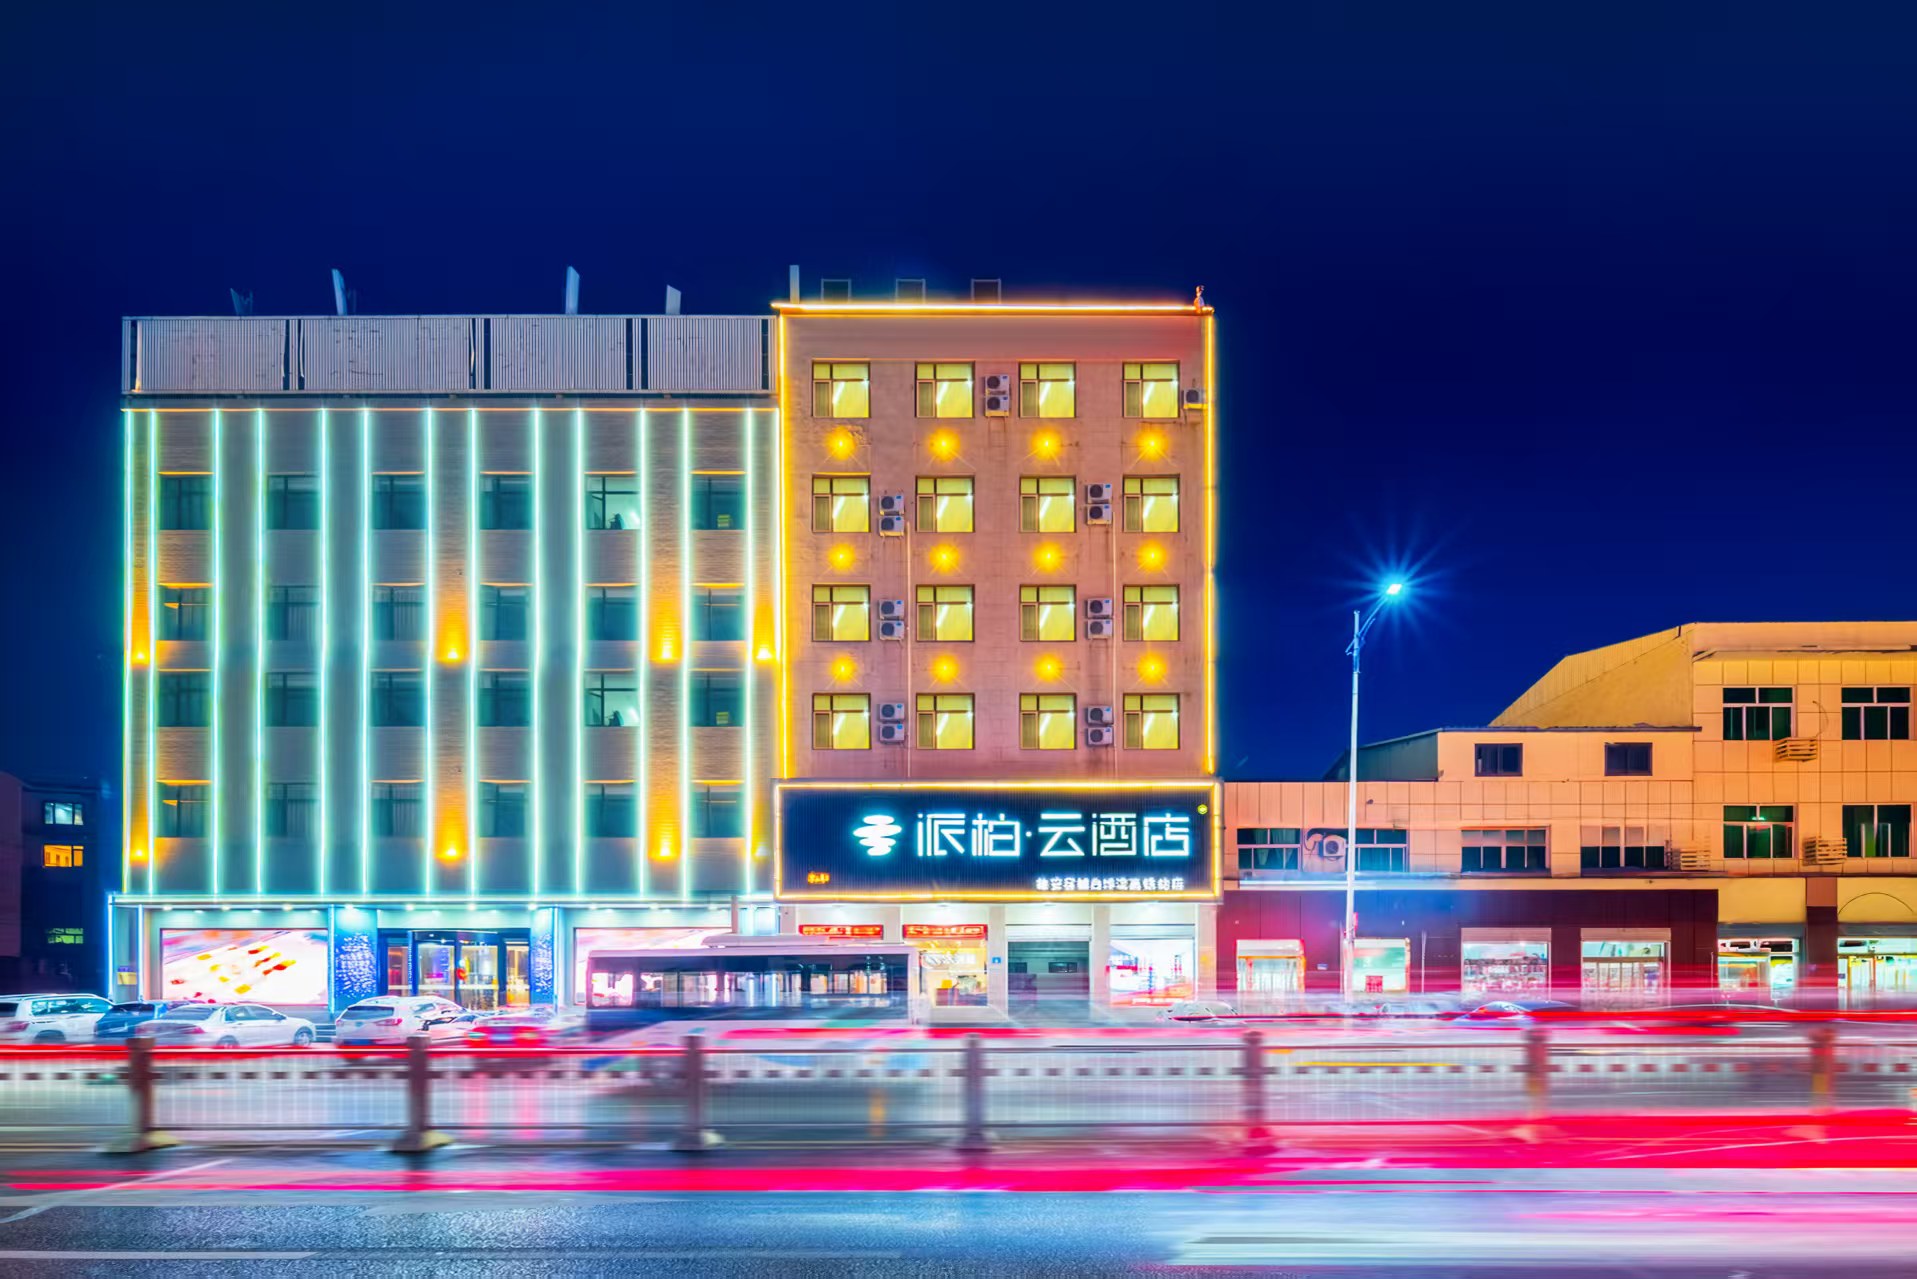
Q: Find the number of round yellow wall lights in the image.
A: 12